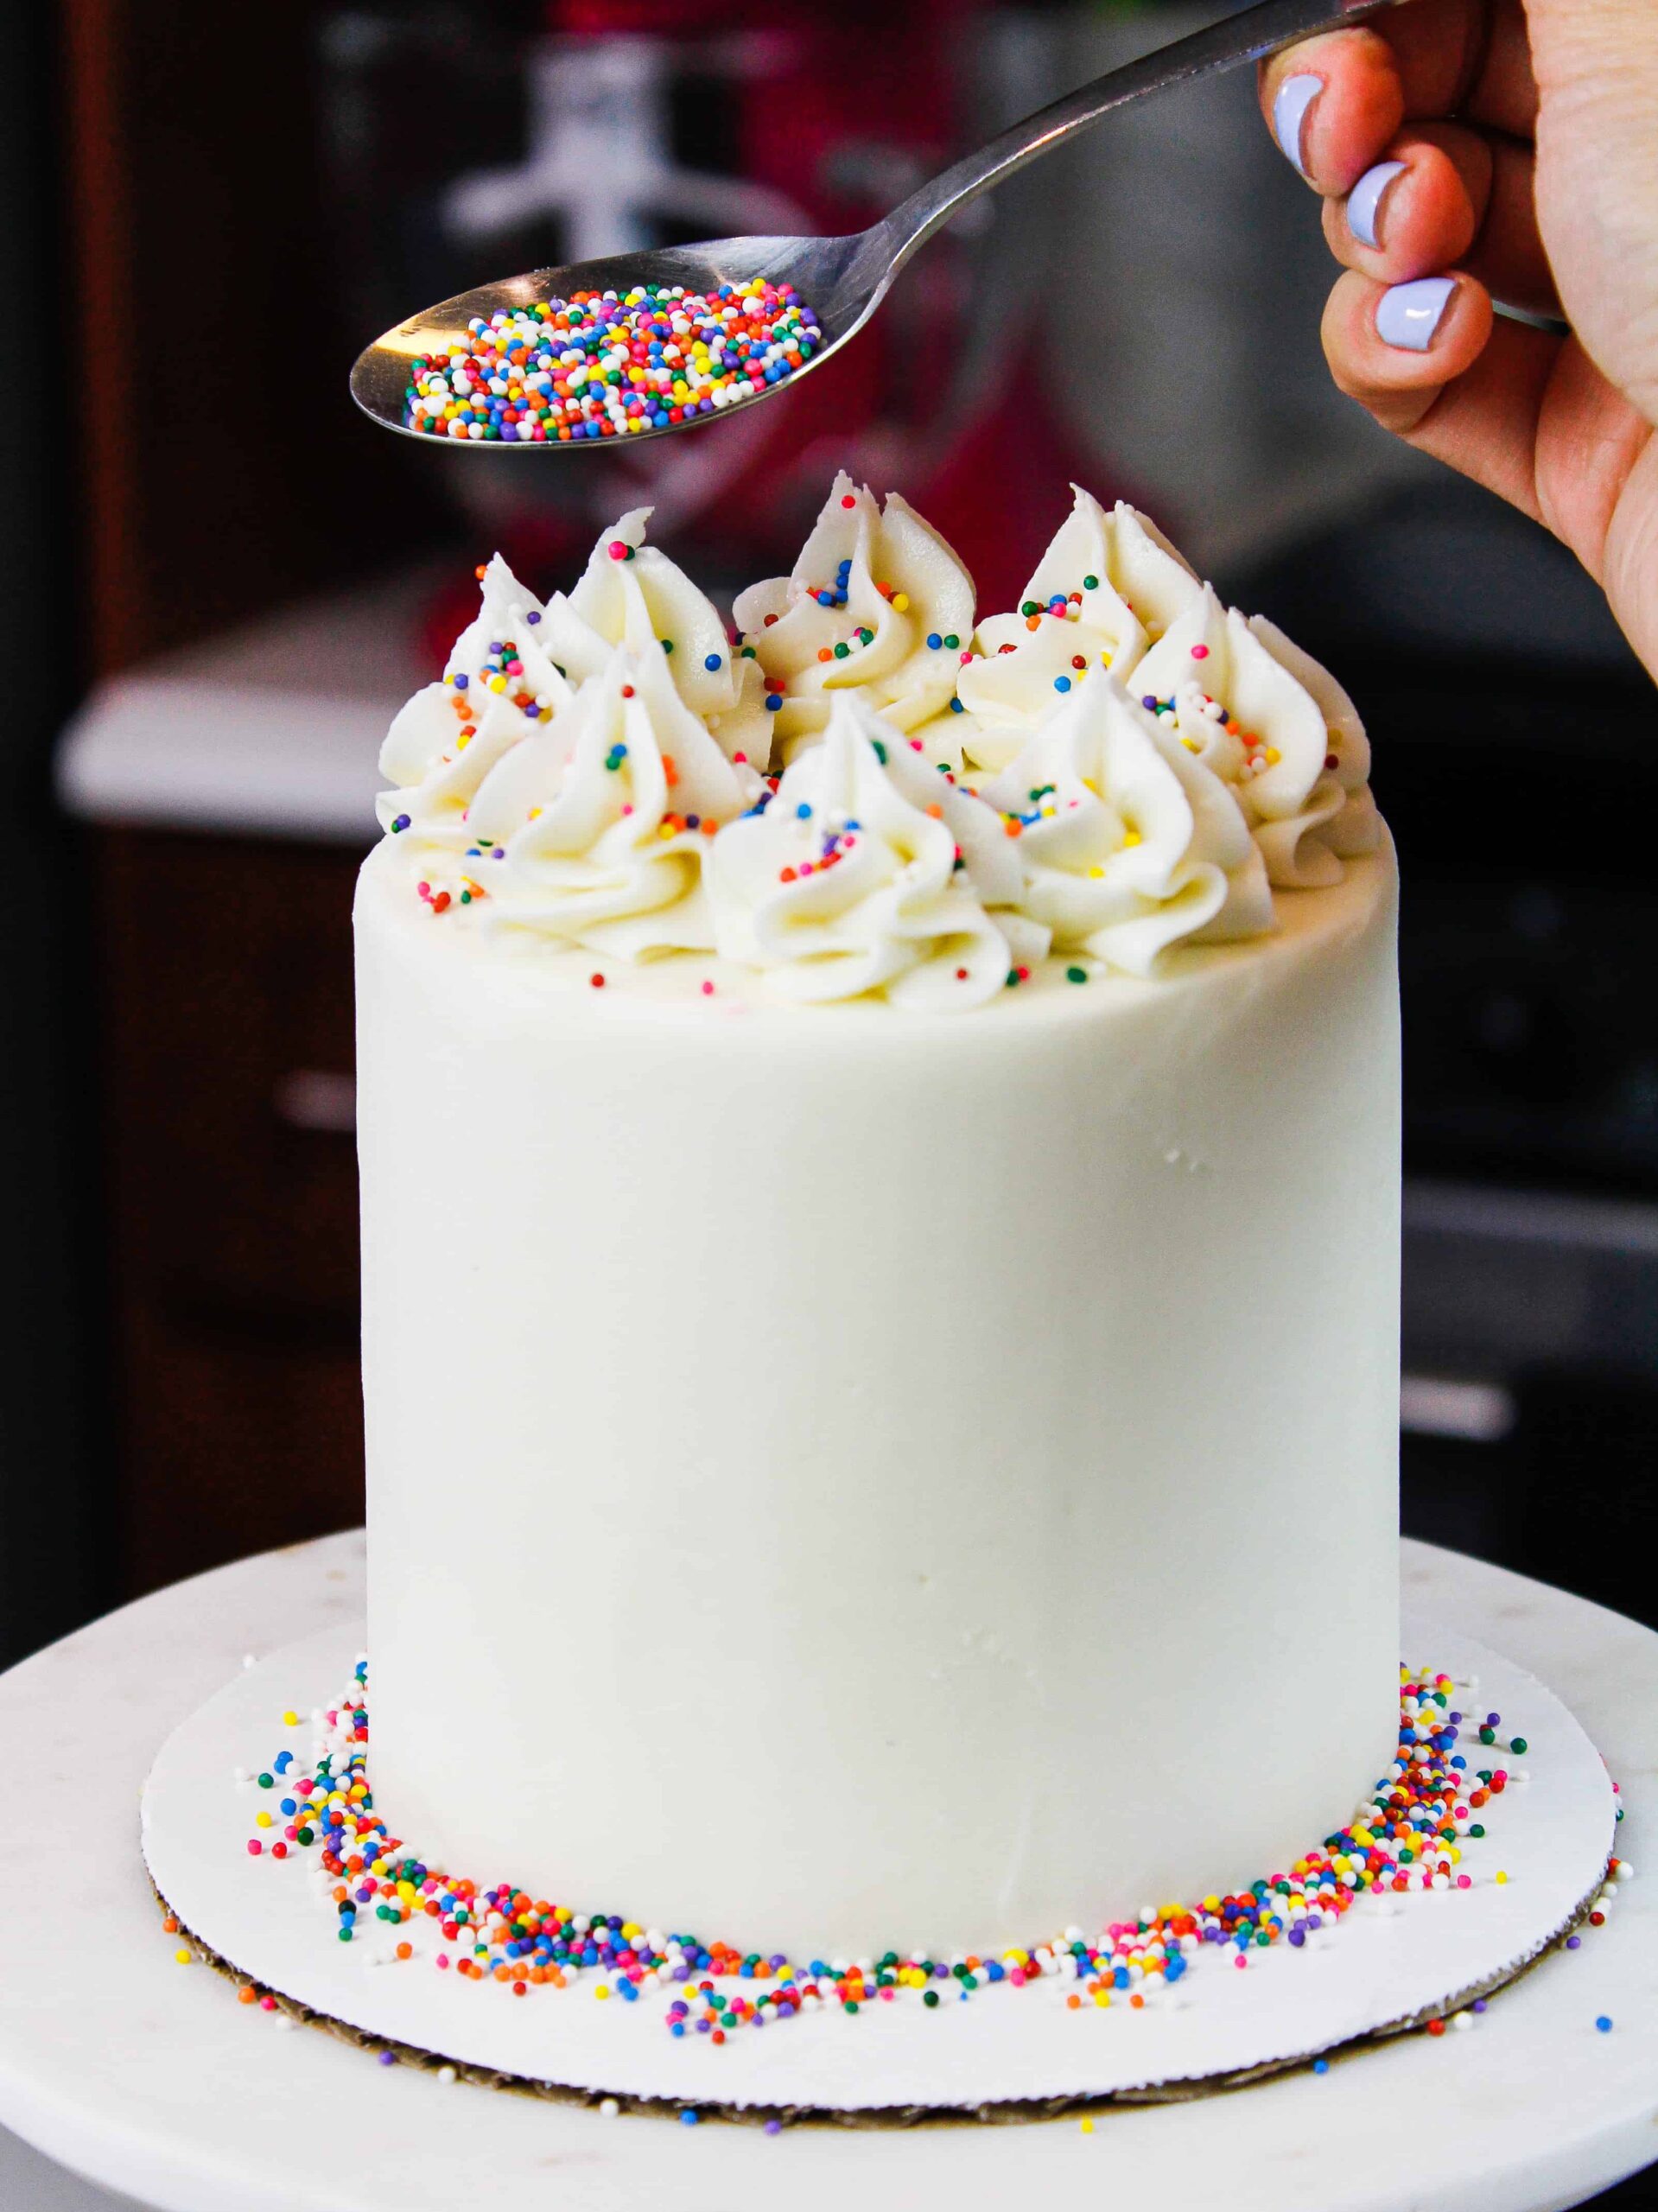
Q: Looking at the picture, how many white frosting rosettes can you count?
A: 8